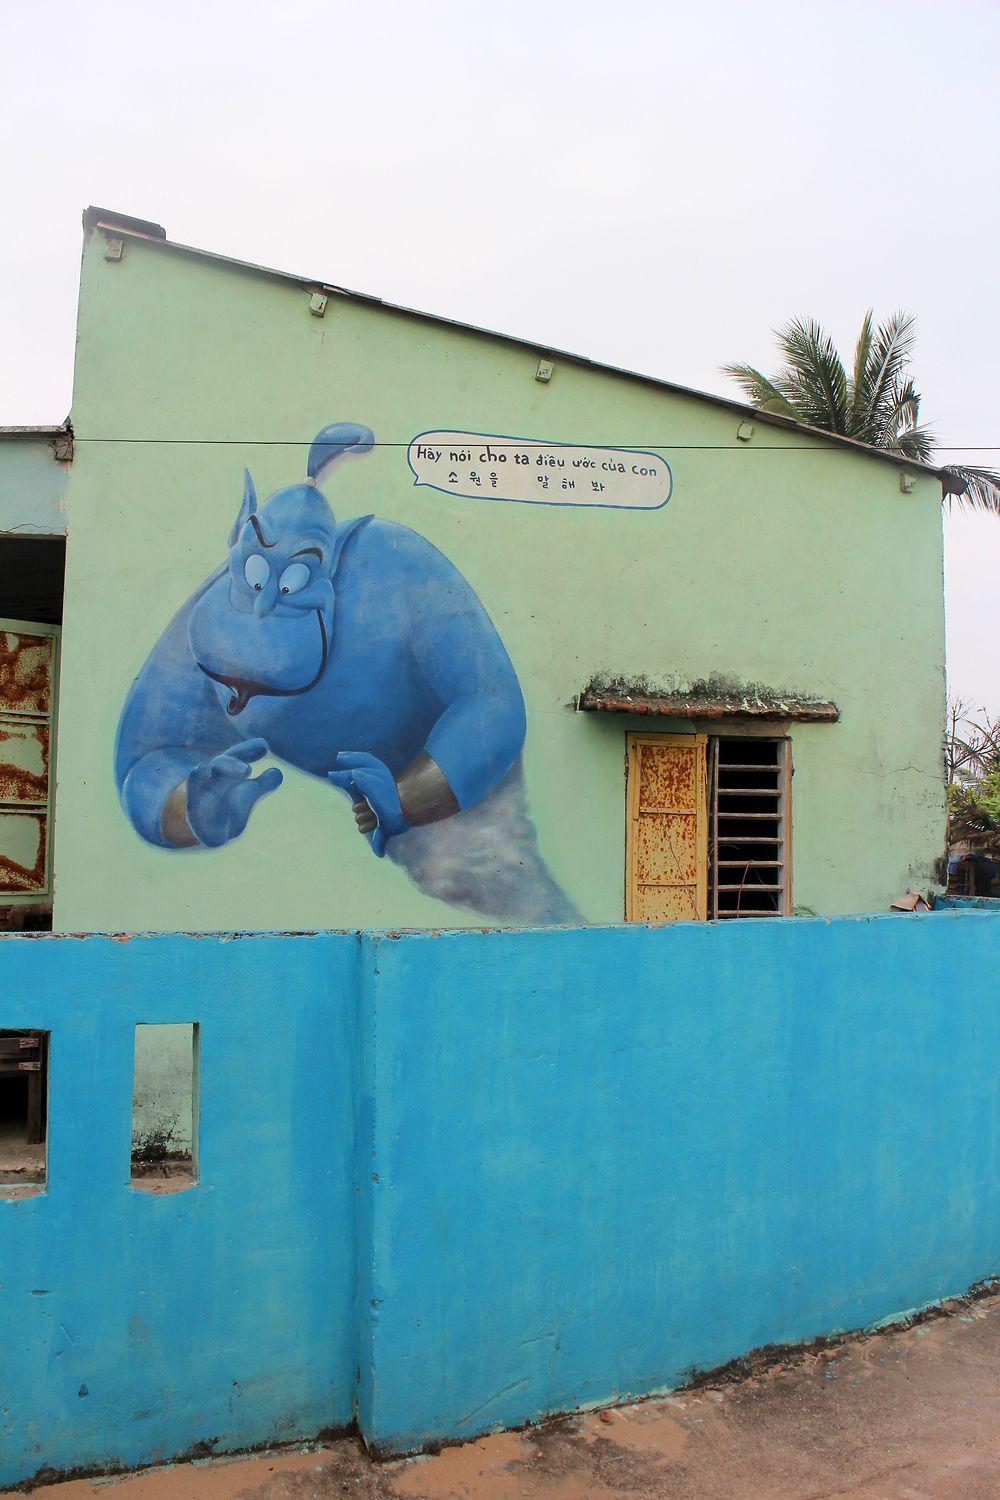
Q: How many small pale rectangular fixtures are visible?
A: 5